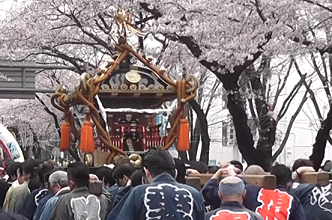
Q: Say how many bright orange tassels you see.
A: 3